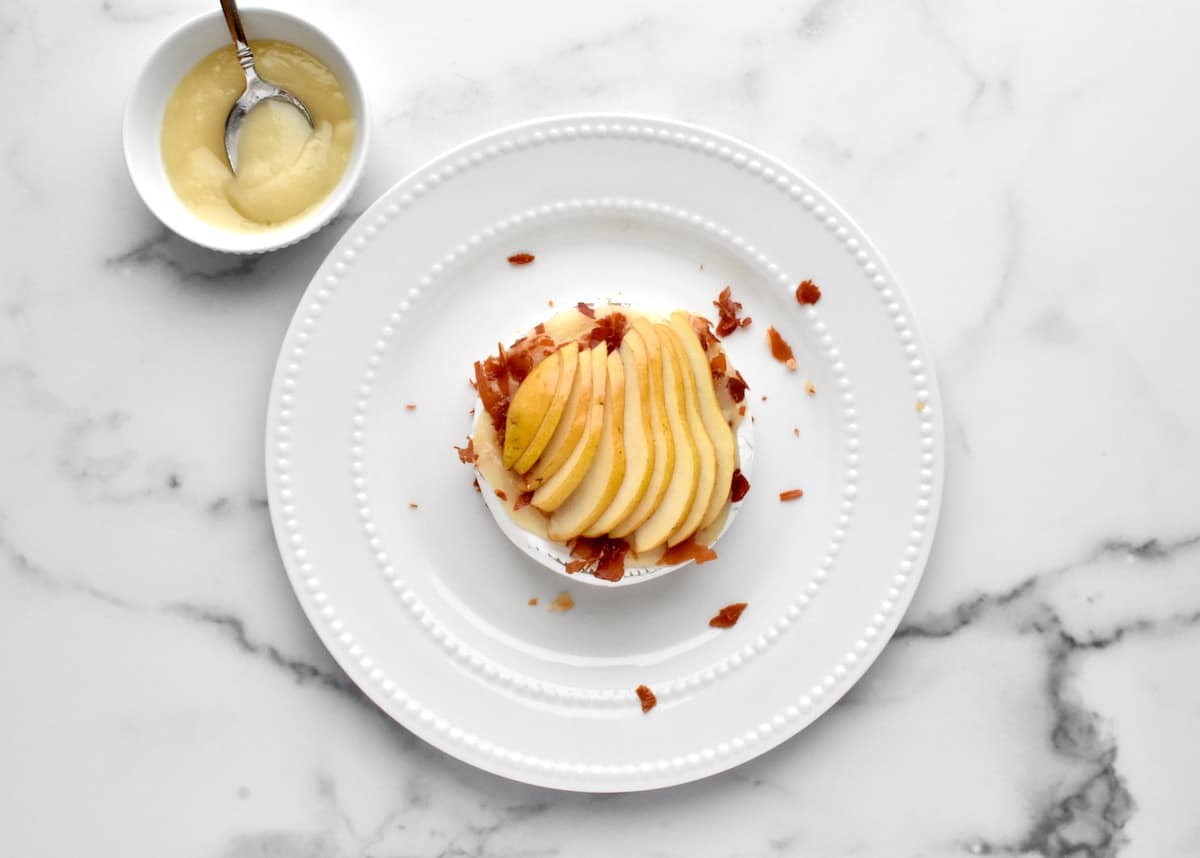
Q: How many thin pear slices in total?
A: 10